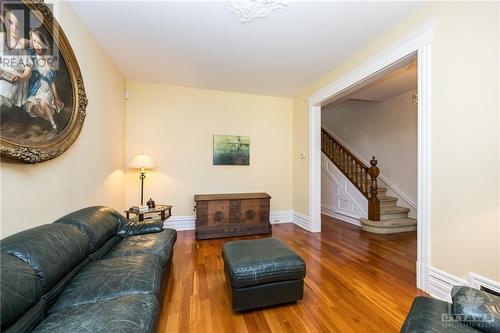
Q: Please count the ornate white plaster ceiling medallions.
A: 1